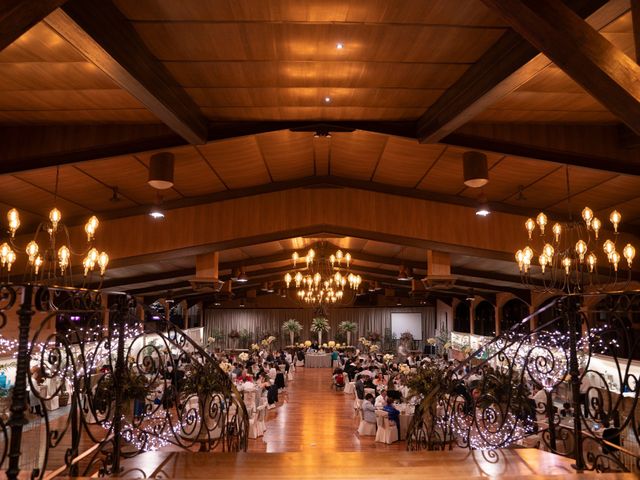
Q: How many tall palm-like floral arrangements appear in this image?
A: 3